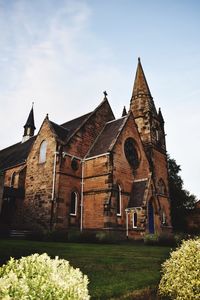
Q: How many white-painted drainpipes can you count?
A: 3